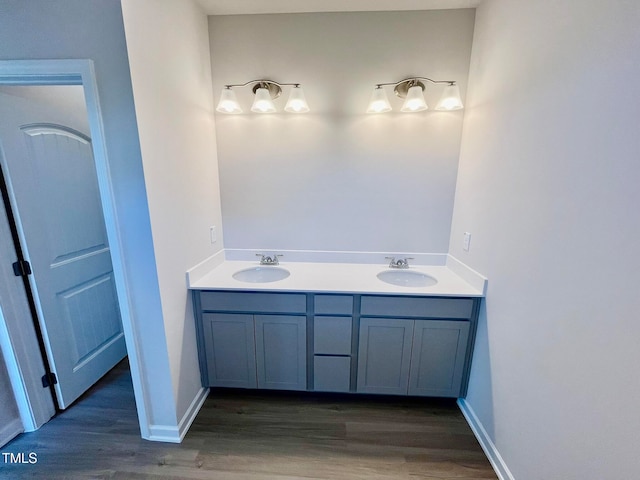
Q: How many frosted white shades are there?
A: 6